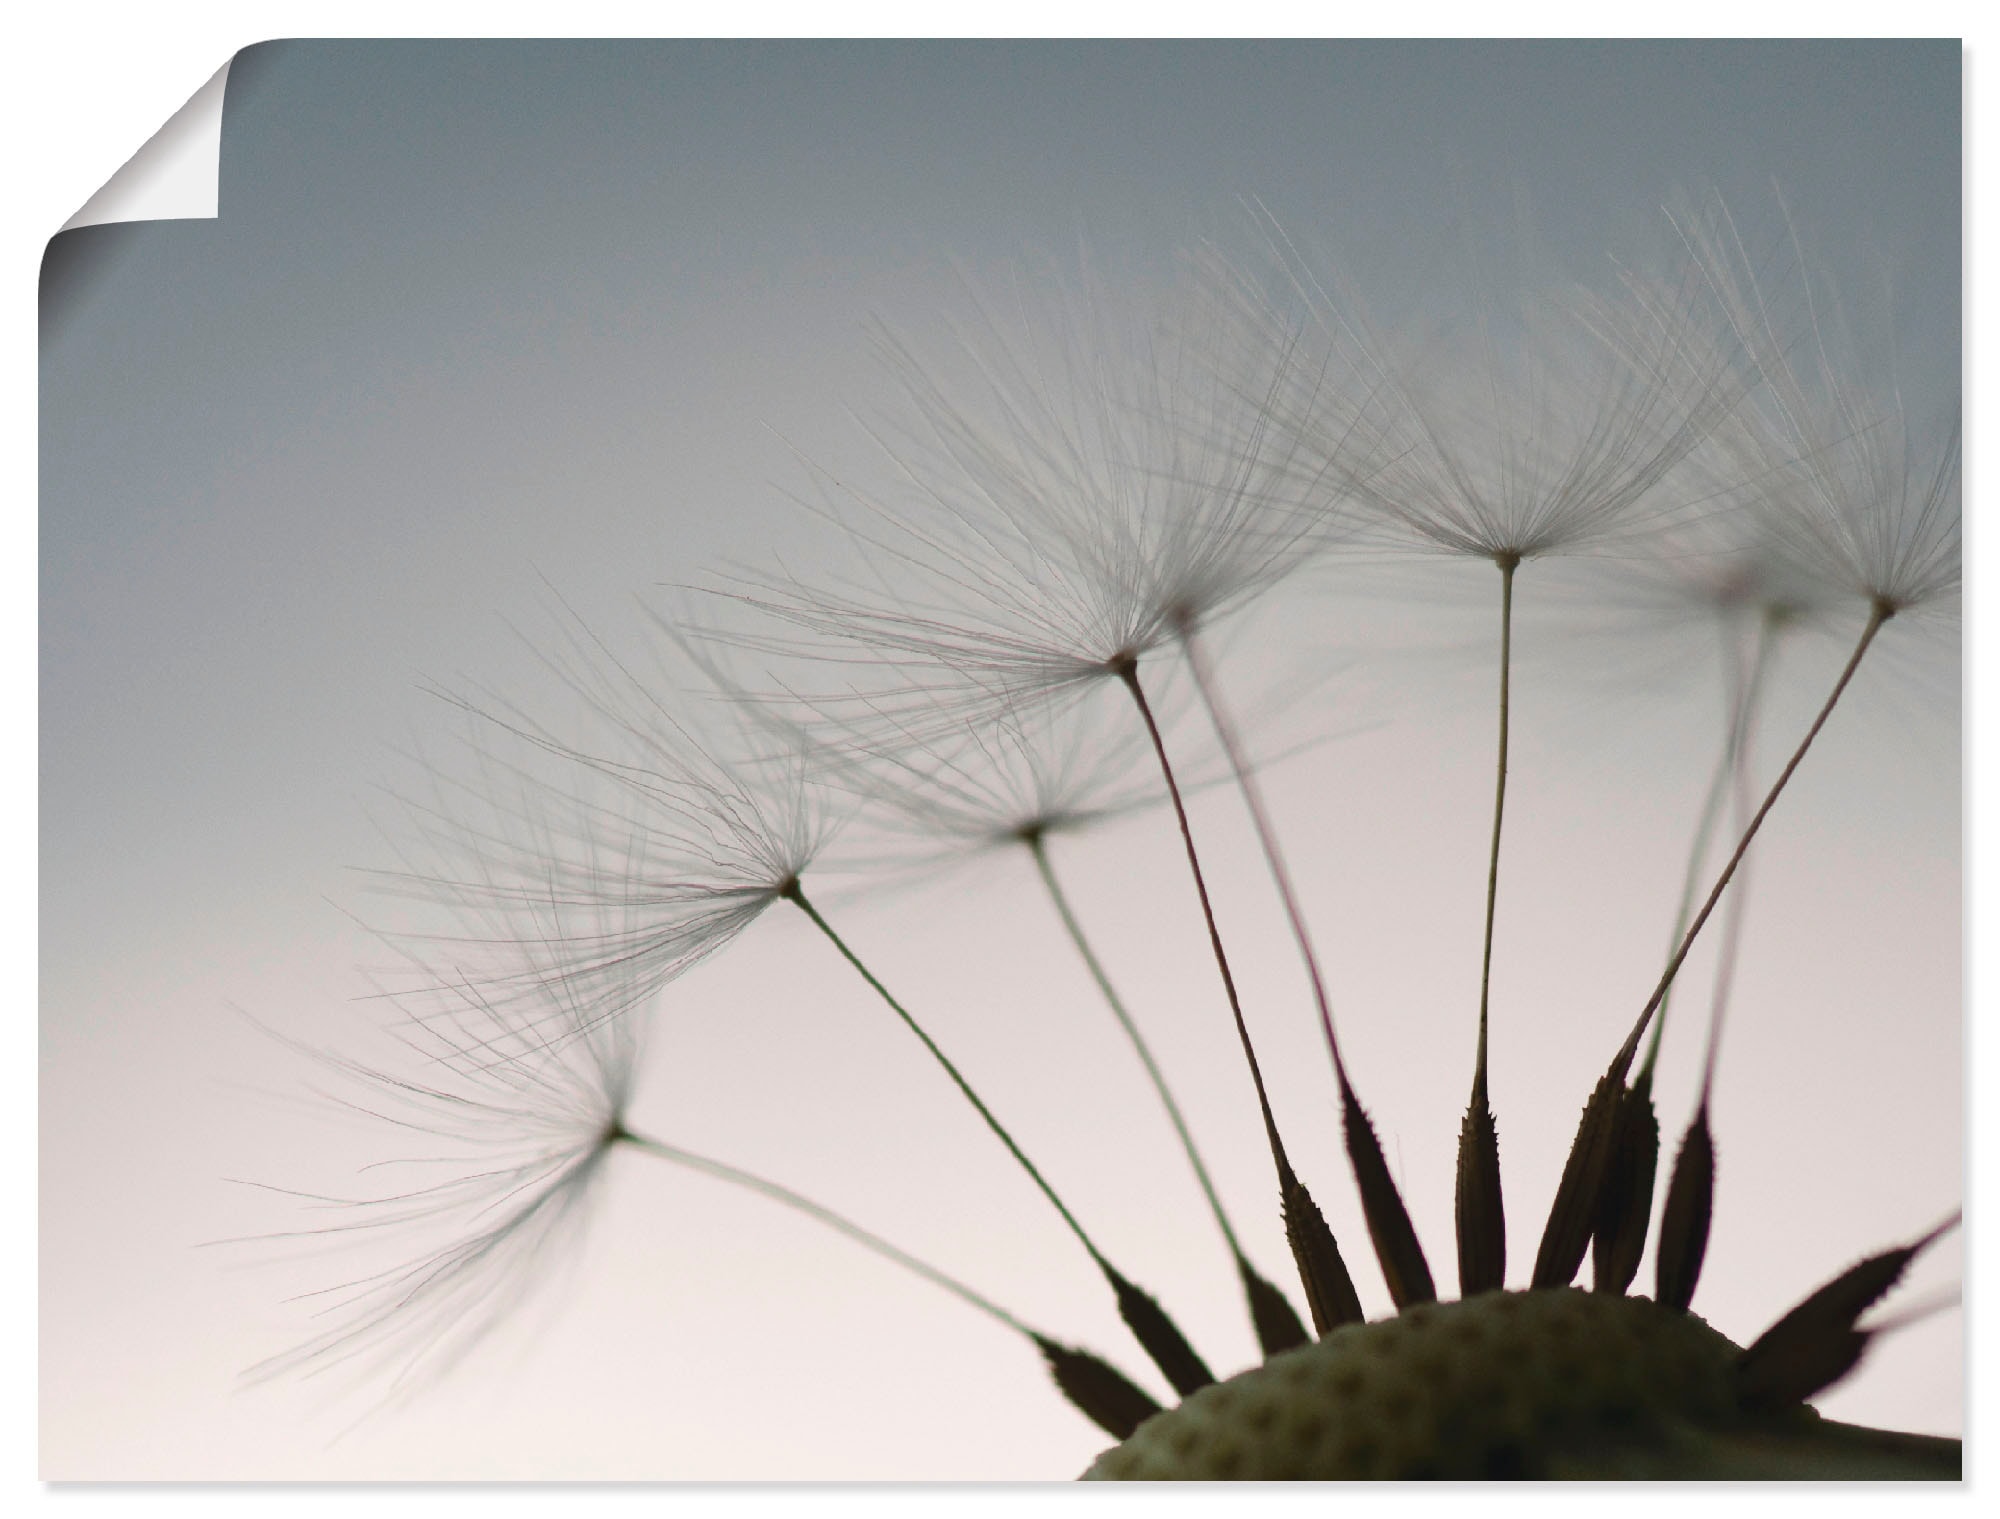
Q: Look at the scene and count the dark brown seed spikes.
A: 11